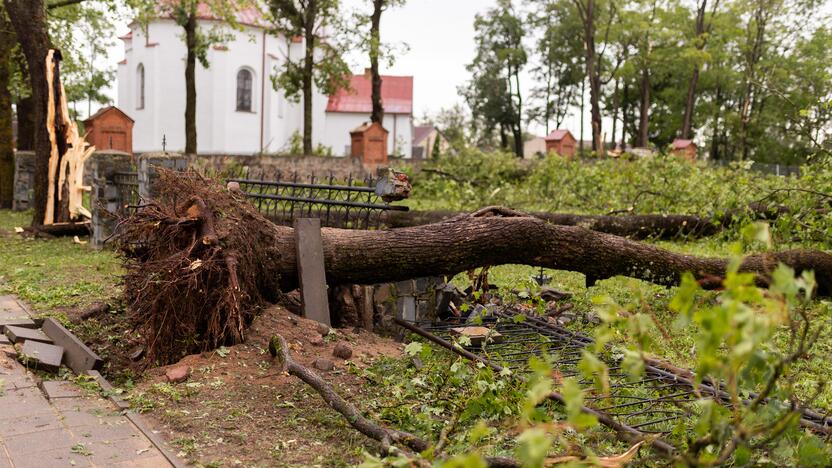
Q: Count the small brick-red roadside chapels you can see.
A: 4